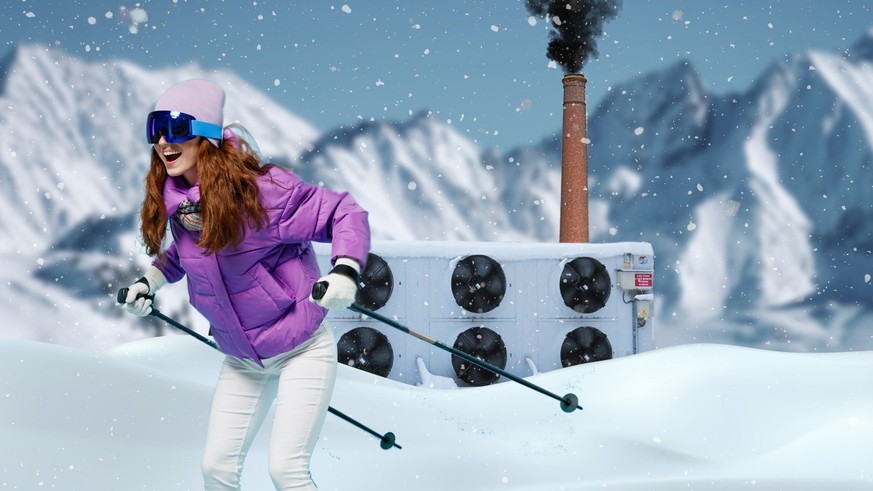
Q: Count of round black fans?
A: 6